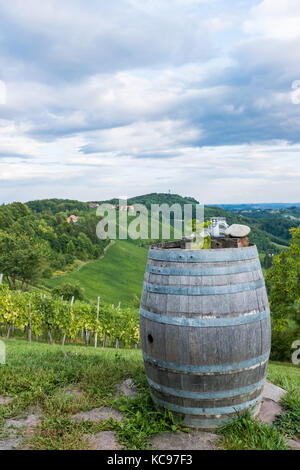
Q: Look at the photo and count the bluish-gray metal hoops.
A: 8